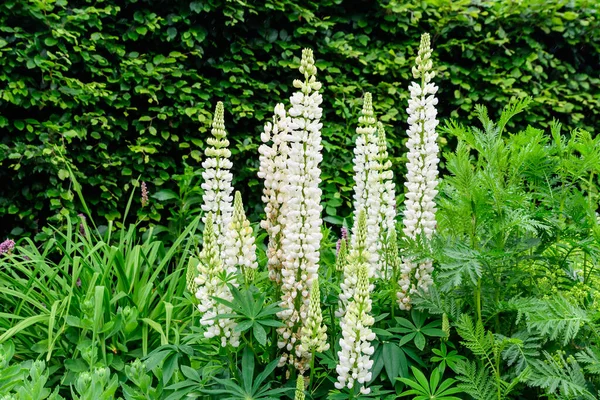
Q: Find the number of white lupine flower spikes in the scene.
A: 11